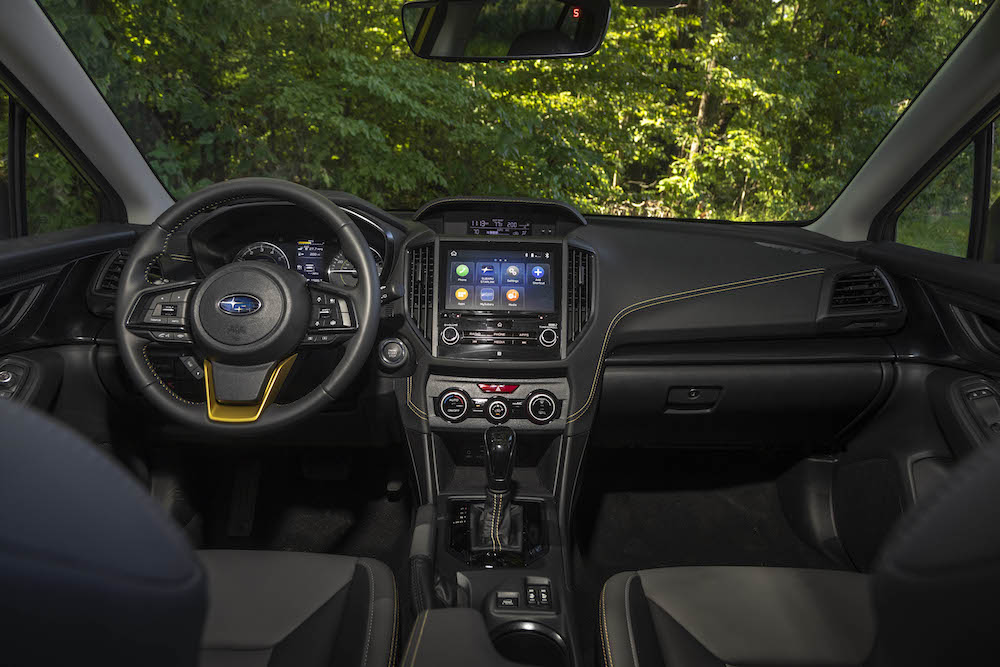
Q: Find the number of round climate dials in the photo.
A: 3